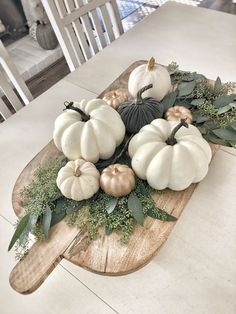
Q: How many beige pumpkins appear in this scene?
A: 3